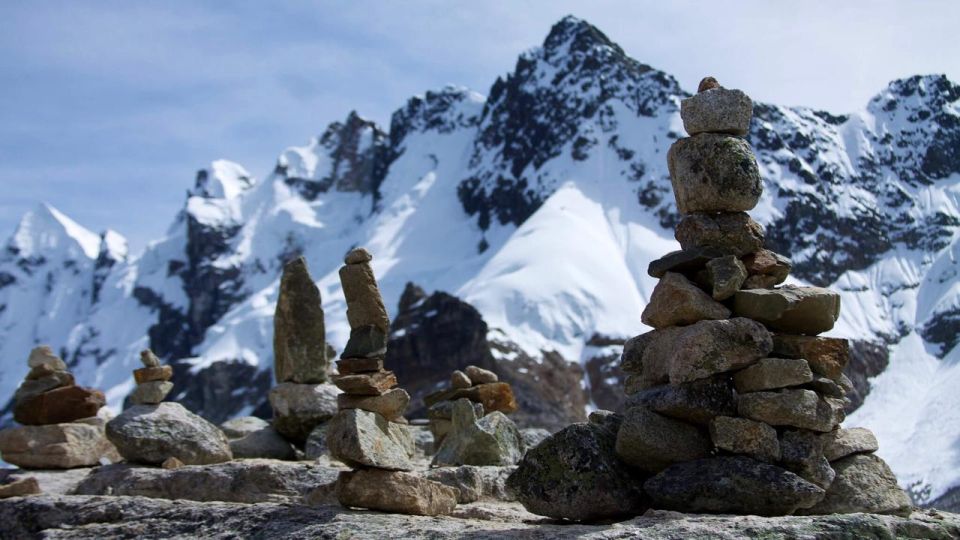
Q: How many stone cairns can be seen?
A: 6